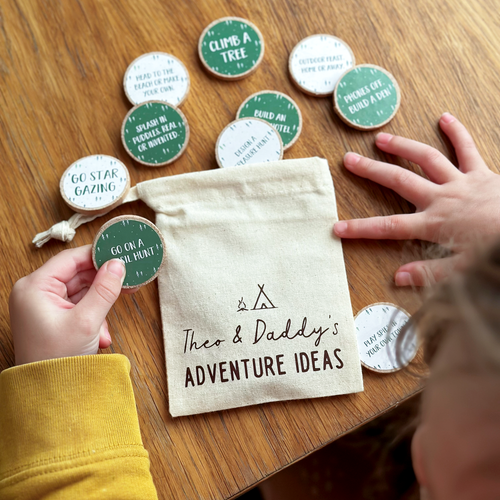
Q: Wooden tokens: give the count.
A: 10